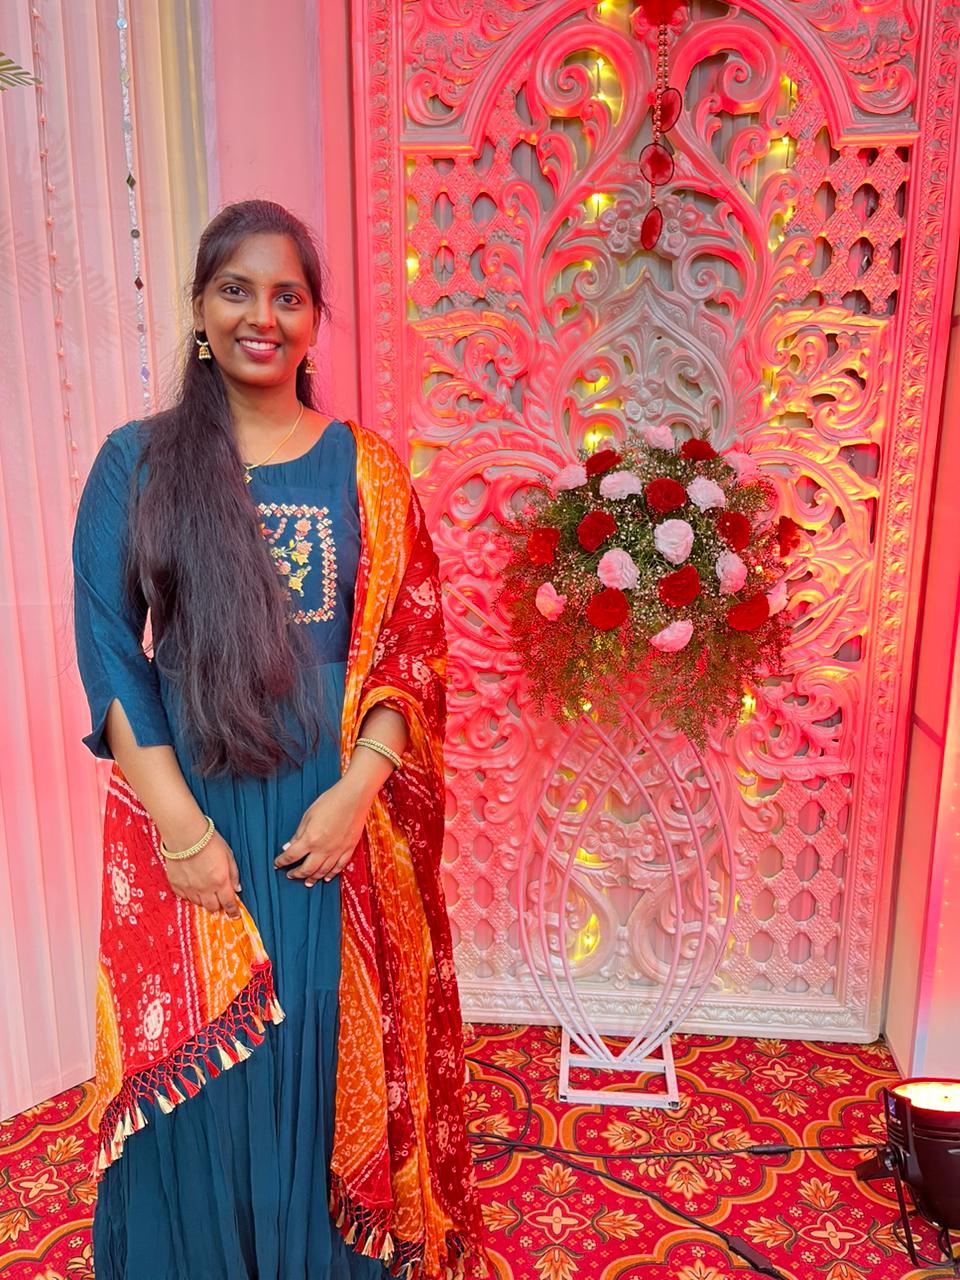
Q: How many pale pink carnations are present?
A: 11